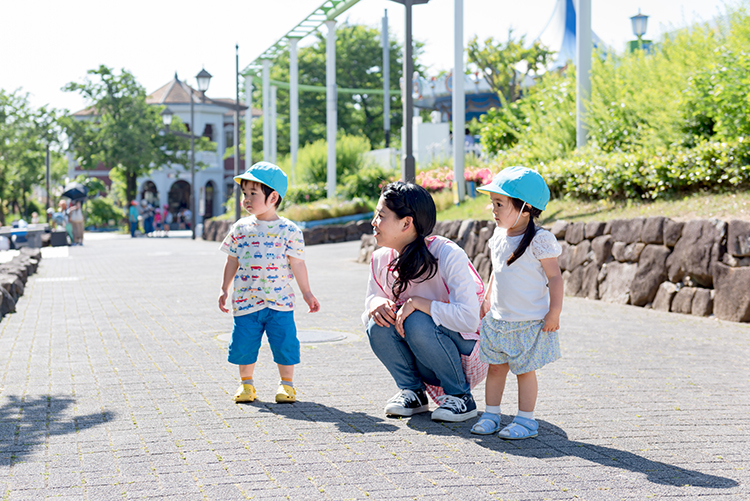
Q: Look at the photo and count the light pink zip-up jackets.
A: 0